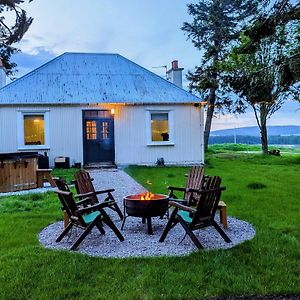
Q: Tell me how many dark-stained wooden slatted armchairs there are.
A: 4